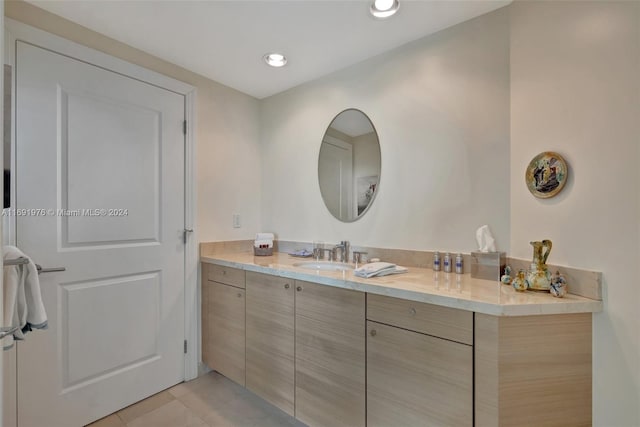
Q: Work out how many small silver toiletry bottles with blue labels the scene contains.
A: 3